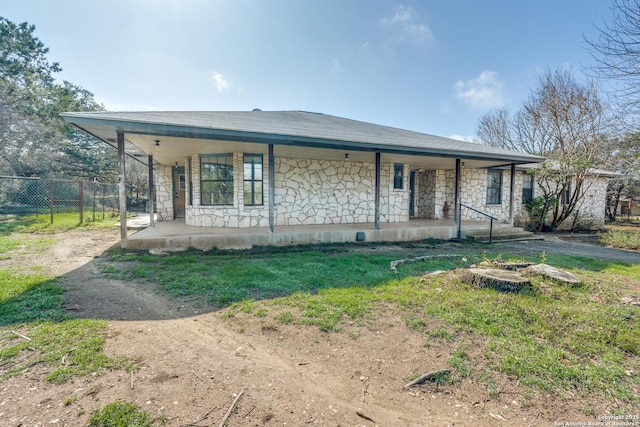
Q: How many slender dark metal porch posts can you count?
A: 6